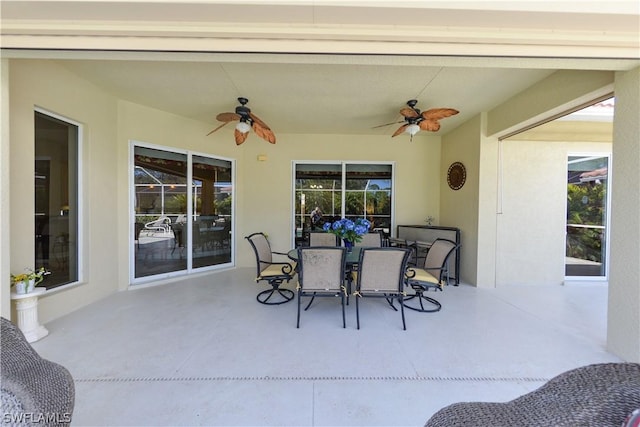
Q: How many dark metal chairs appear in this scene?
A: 6